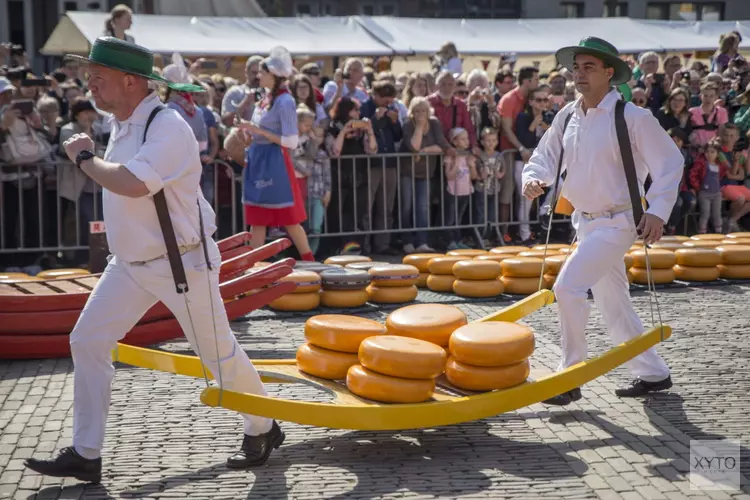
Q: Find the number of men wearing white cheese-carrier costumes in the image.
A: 2